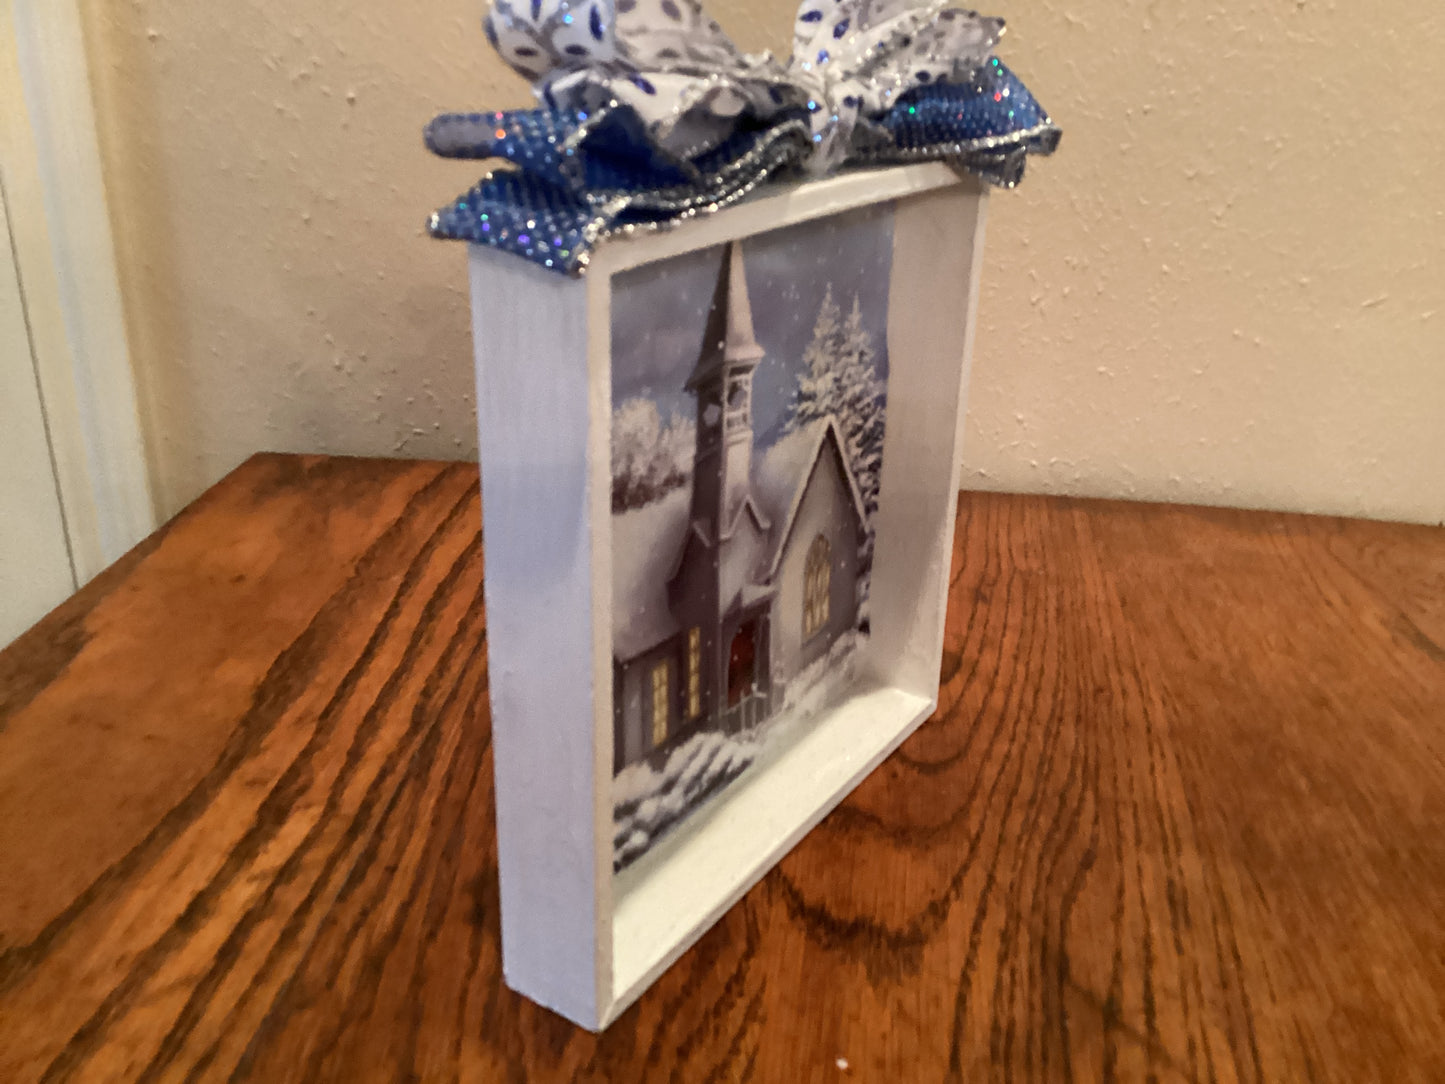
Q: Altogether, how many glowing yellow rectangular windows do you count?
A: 2